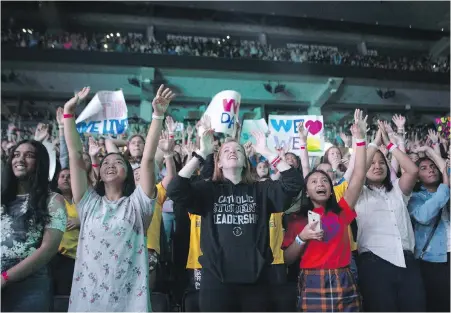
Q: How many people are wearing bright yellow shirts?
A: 5